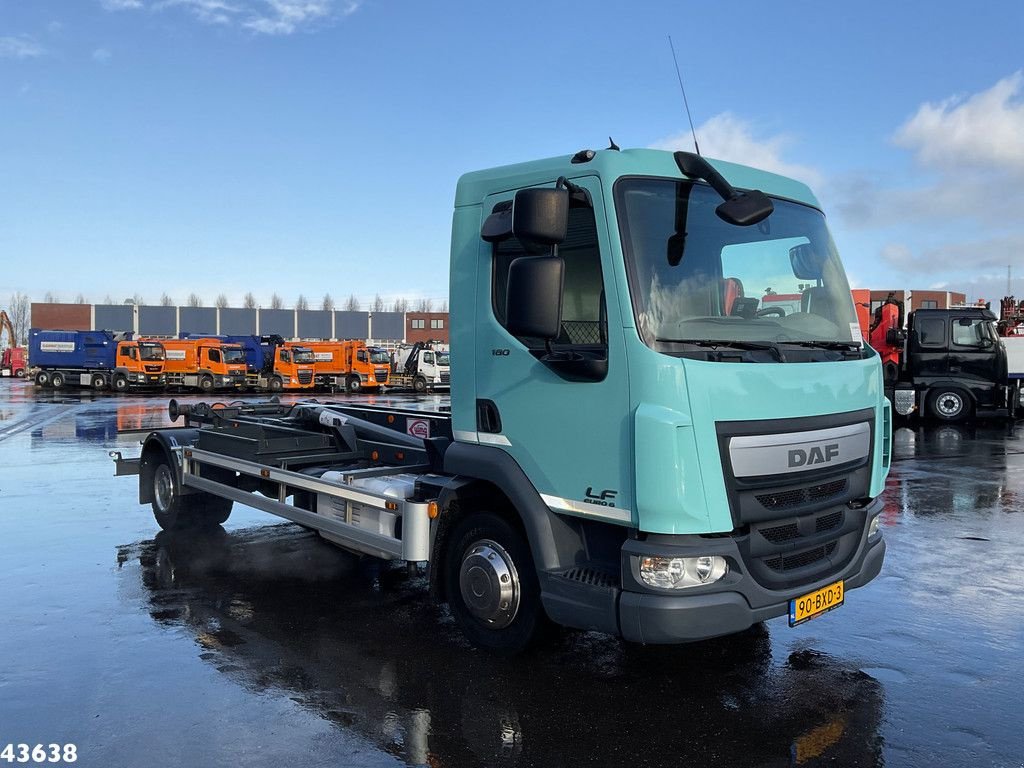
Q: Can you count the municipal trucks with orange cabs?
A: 4